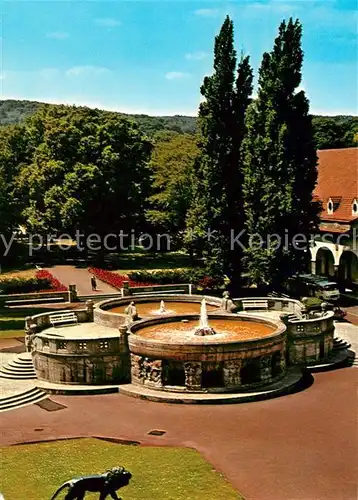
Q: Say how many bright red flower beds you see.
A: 2